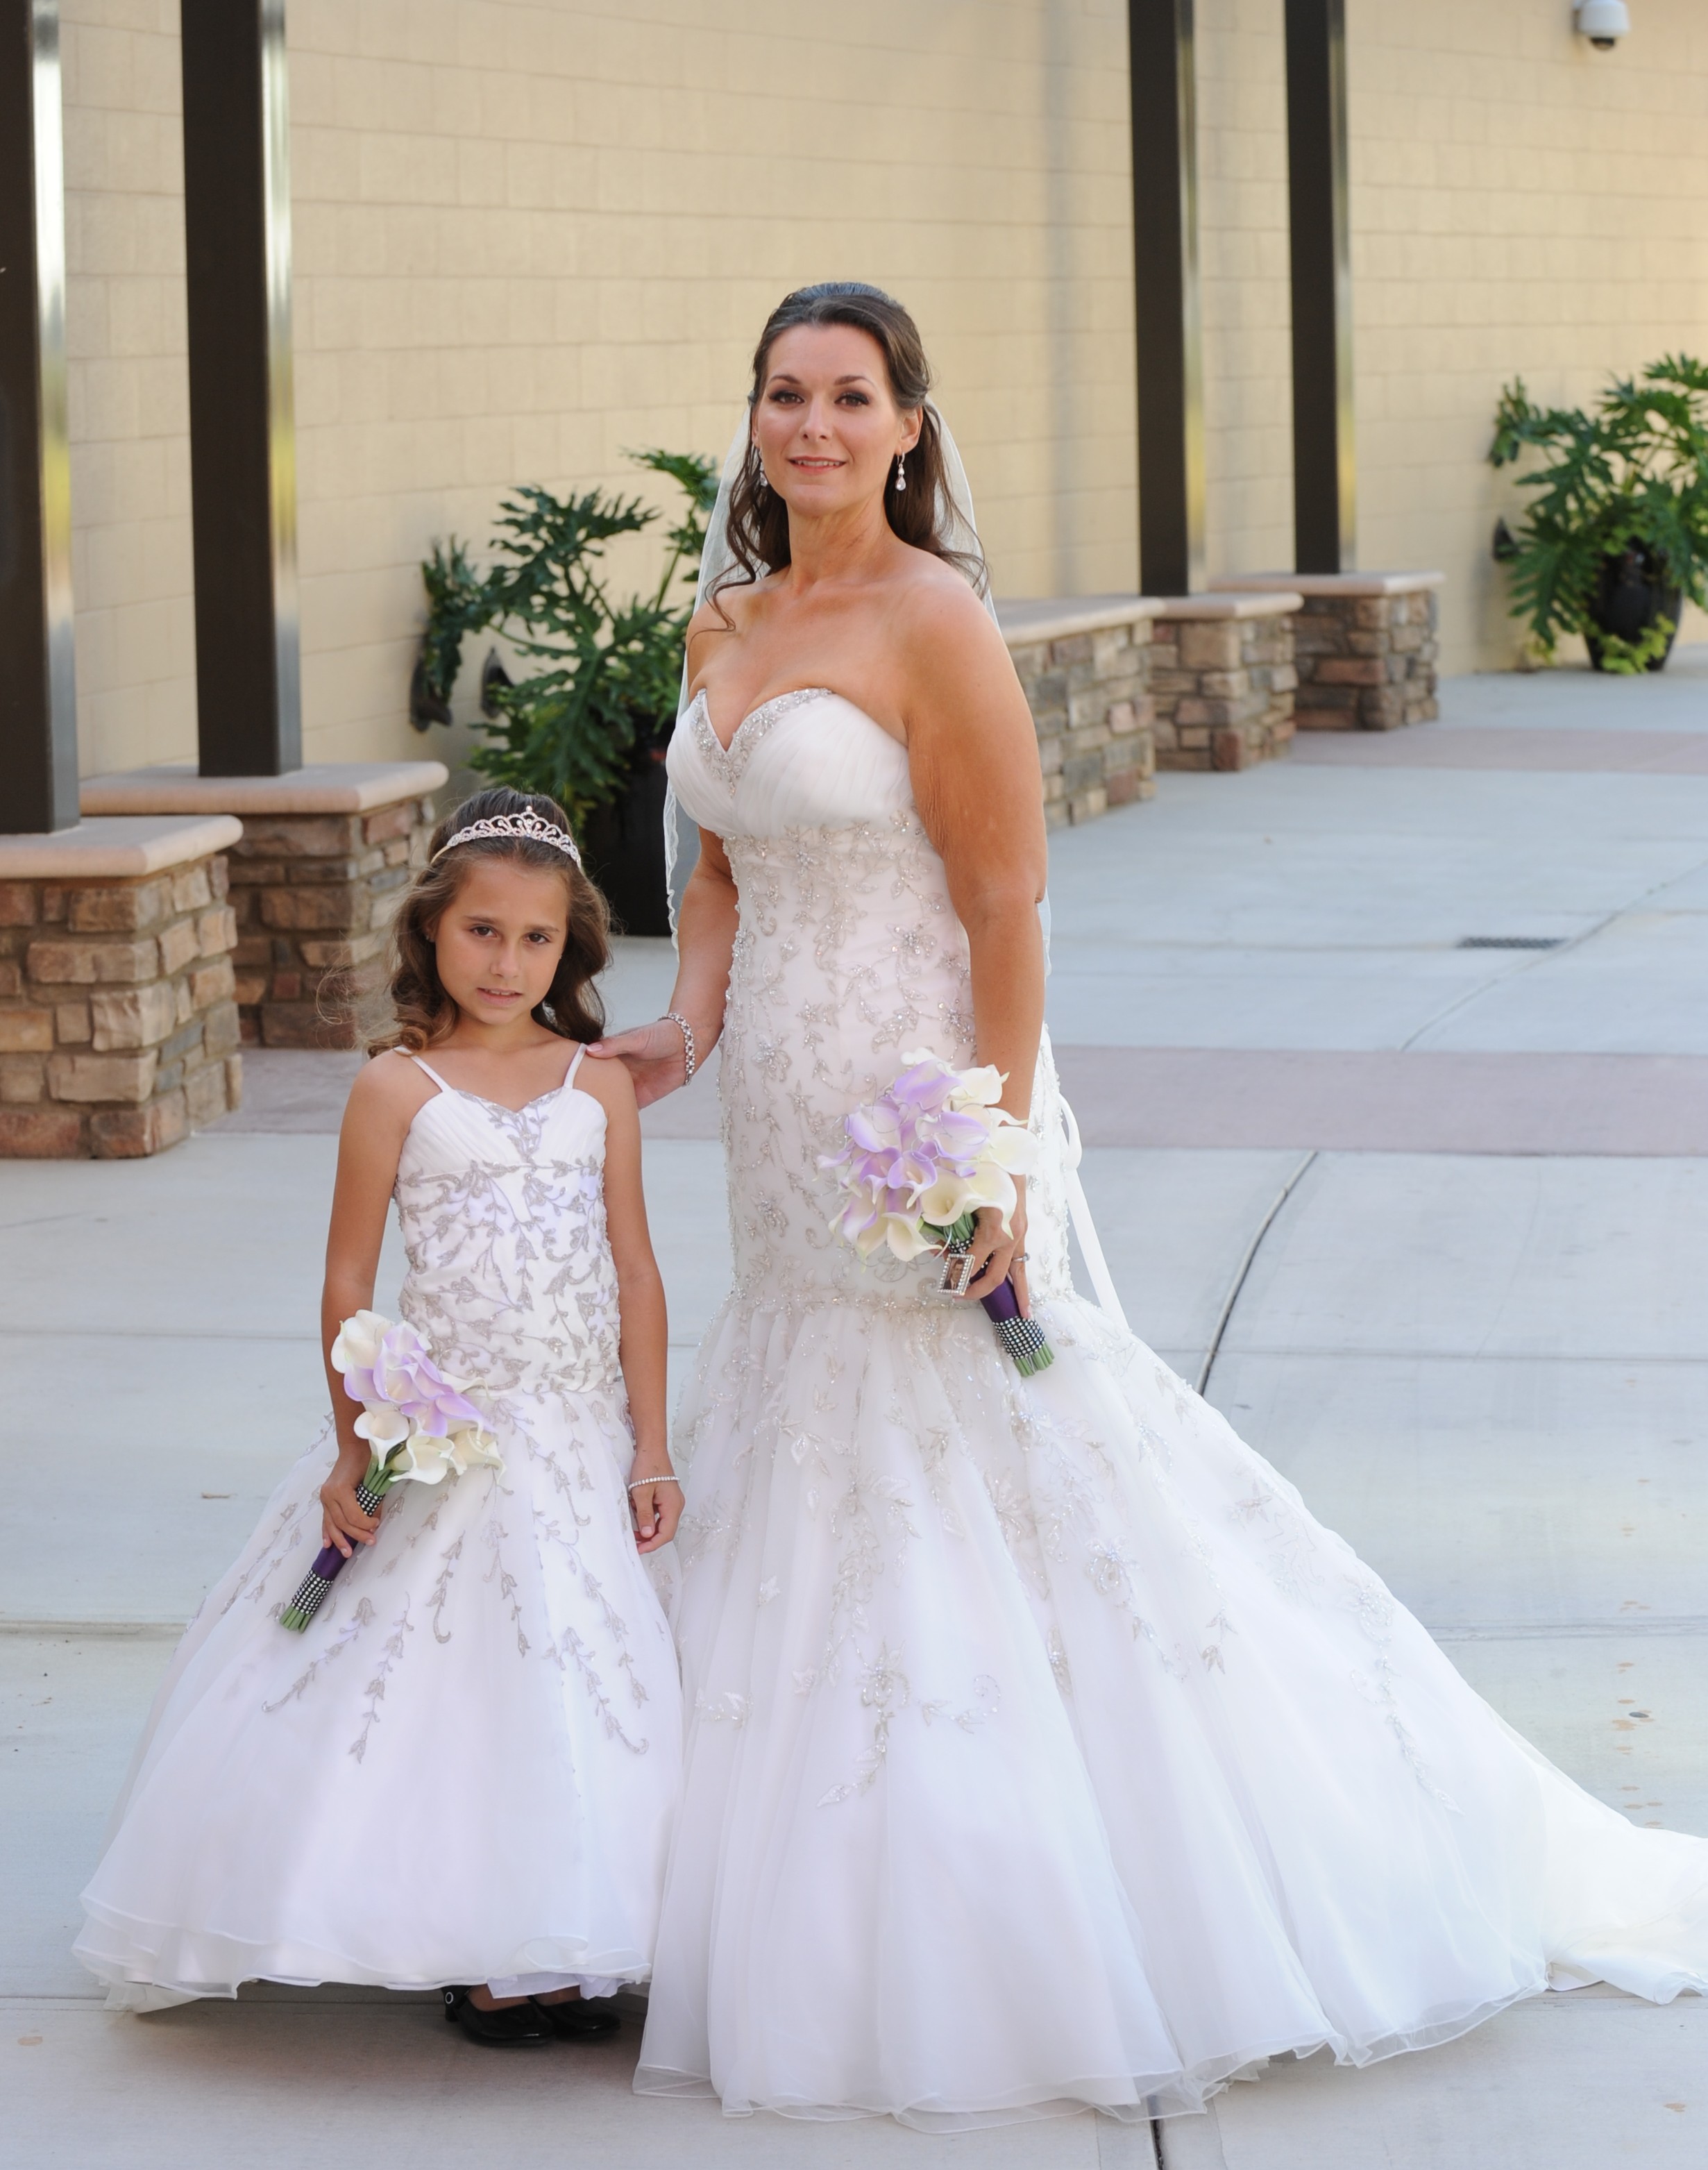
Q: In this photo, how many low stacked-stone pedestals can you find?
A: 5